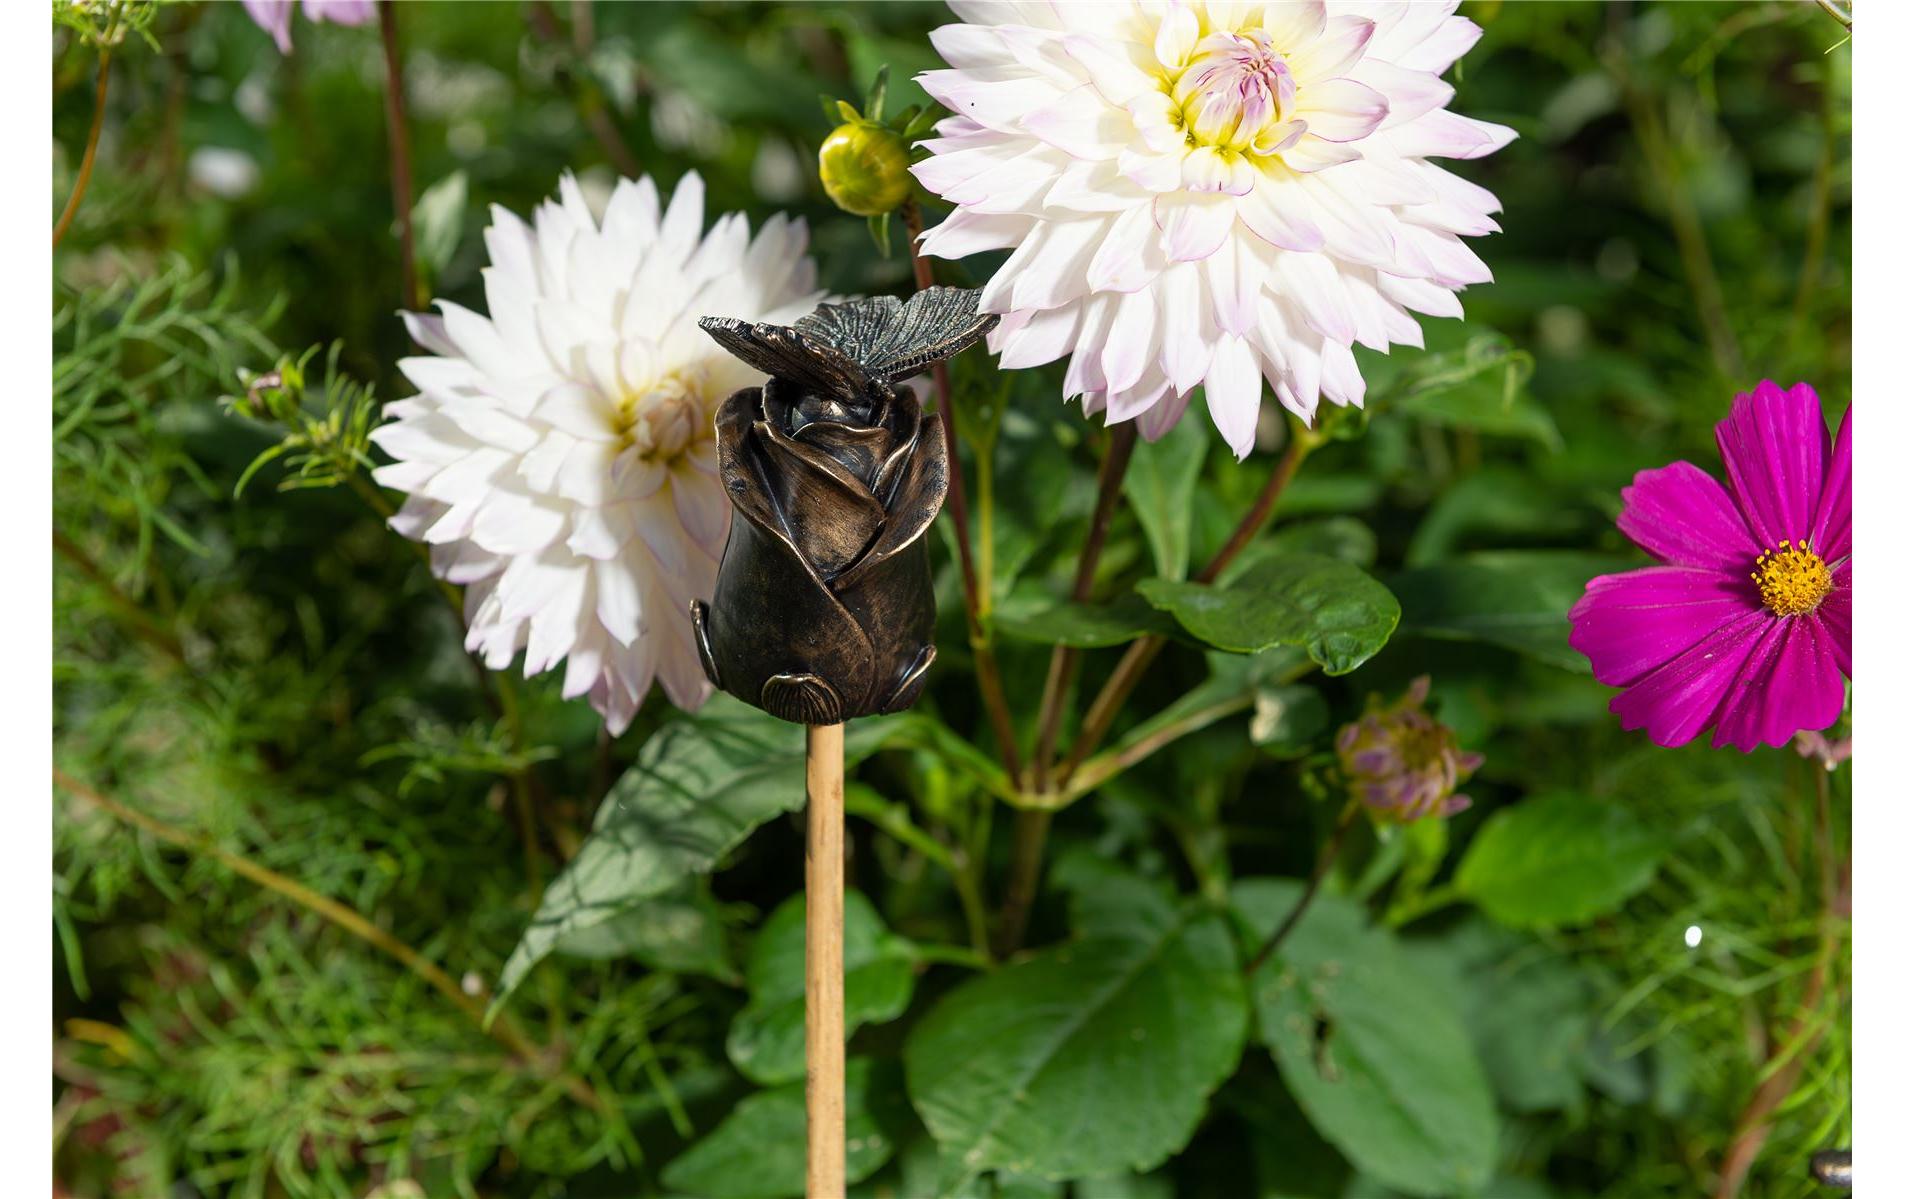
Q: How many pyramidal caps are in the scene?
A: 0